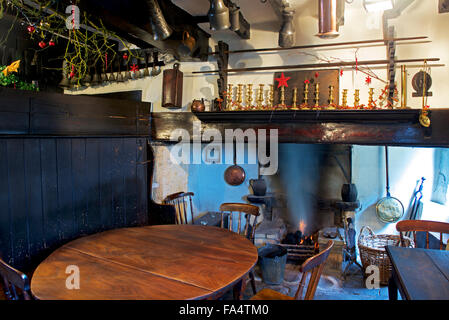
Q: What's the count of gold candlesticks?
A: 13